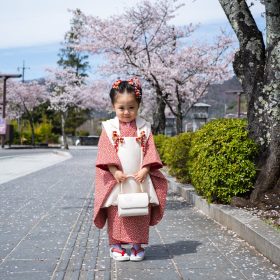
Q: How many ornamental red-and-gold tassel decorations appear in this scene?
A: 2